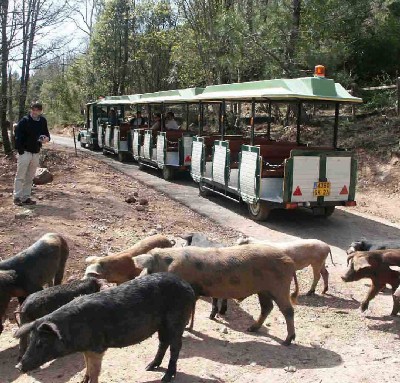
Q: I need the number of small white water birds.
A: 0